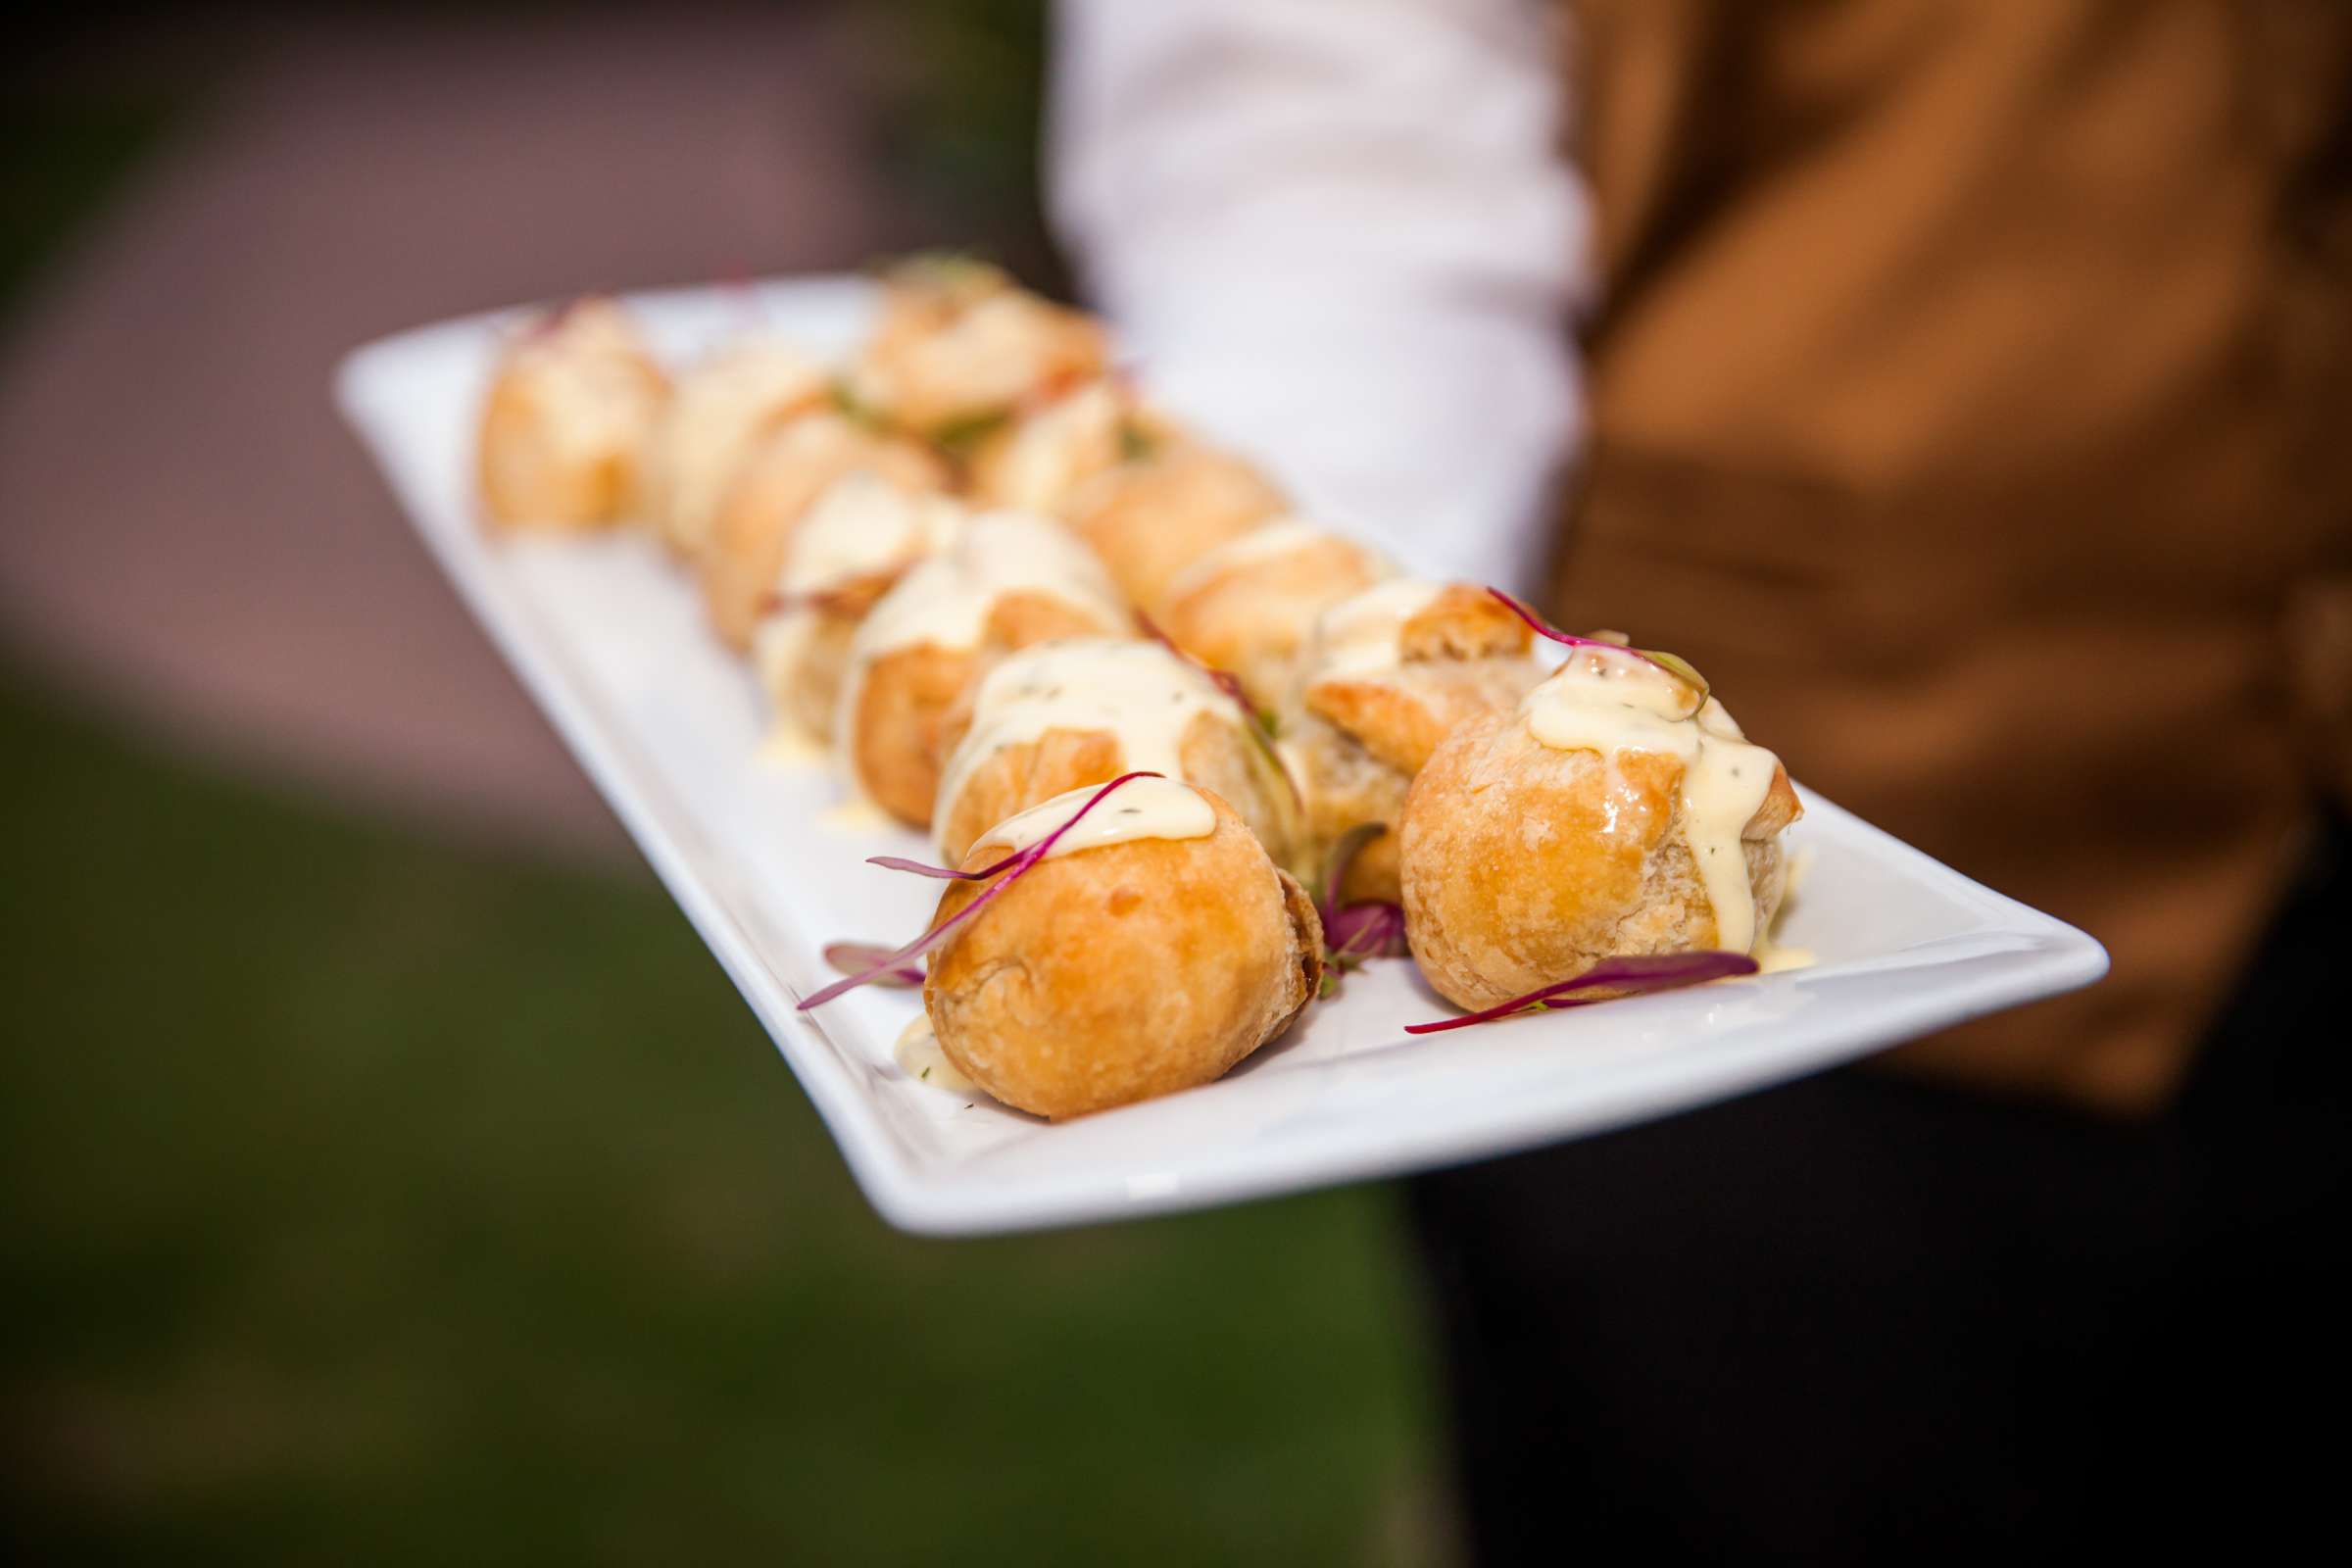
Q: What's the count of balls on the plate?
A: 13